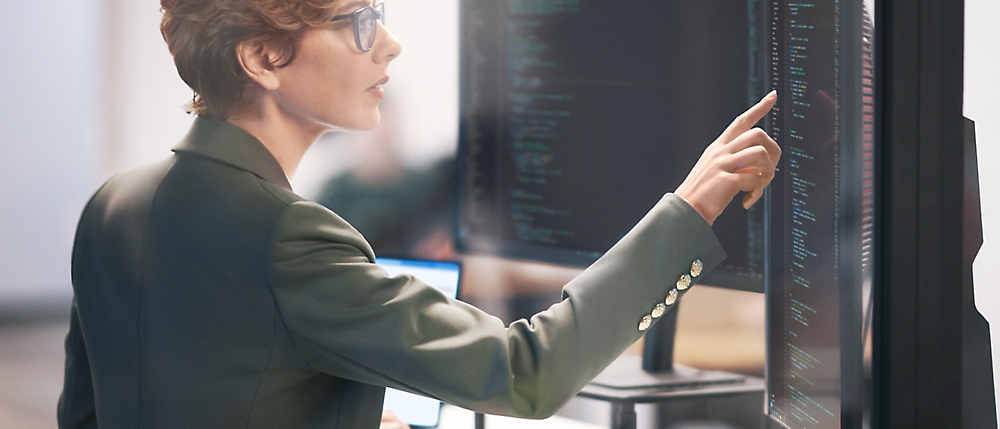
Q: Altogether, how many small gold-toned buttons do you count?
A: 5